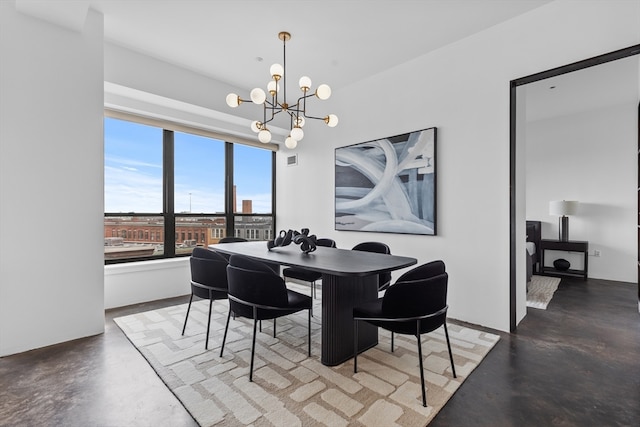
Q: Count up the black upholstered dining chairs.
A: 6